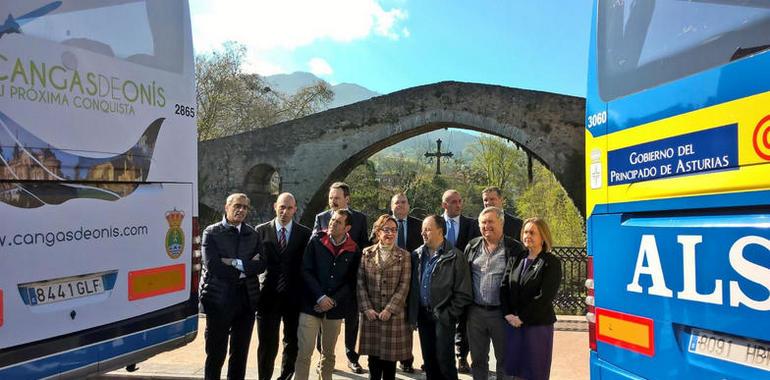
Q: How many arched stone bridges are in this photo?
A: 1